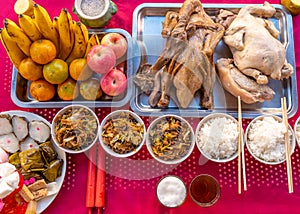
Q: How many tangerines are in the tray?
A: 7